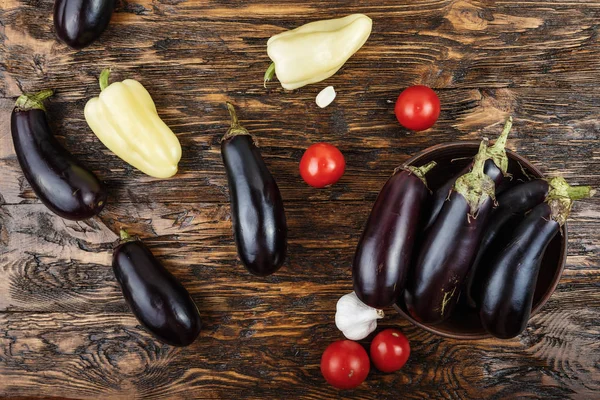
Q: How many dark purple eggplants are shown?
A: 9